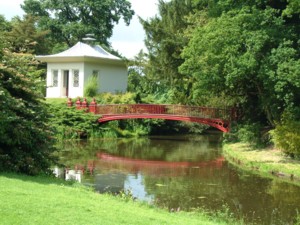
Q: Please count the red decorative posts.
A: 4